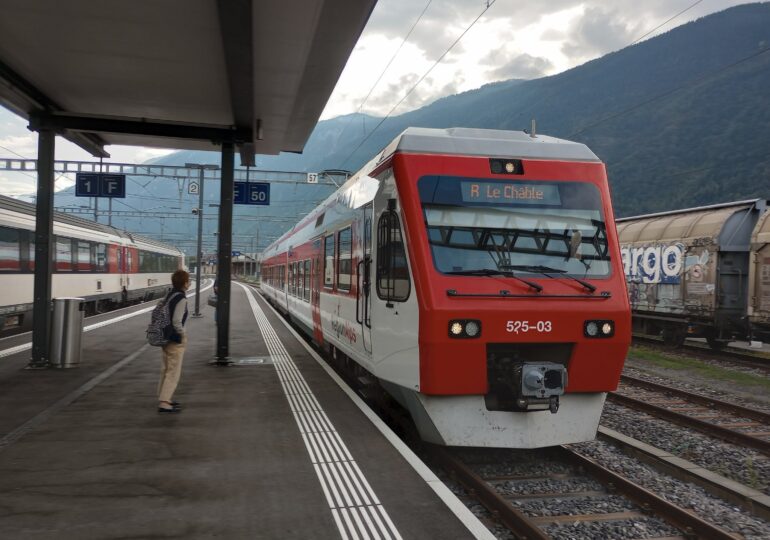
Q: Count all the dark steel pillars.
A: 2